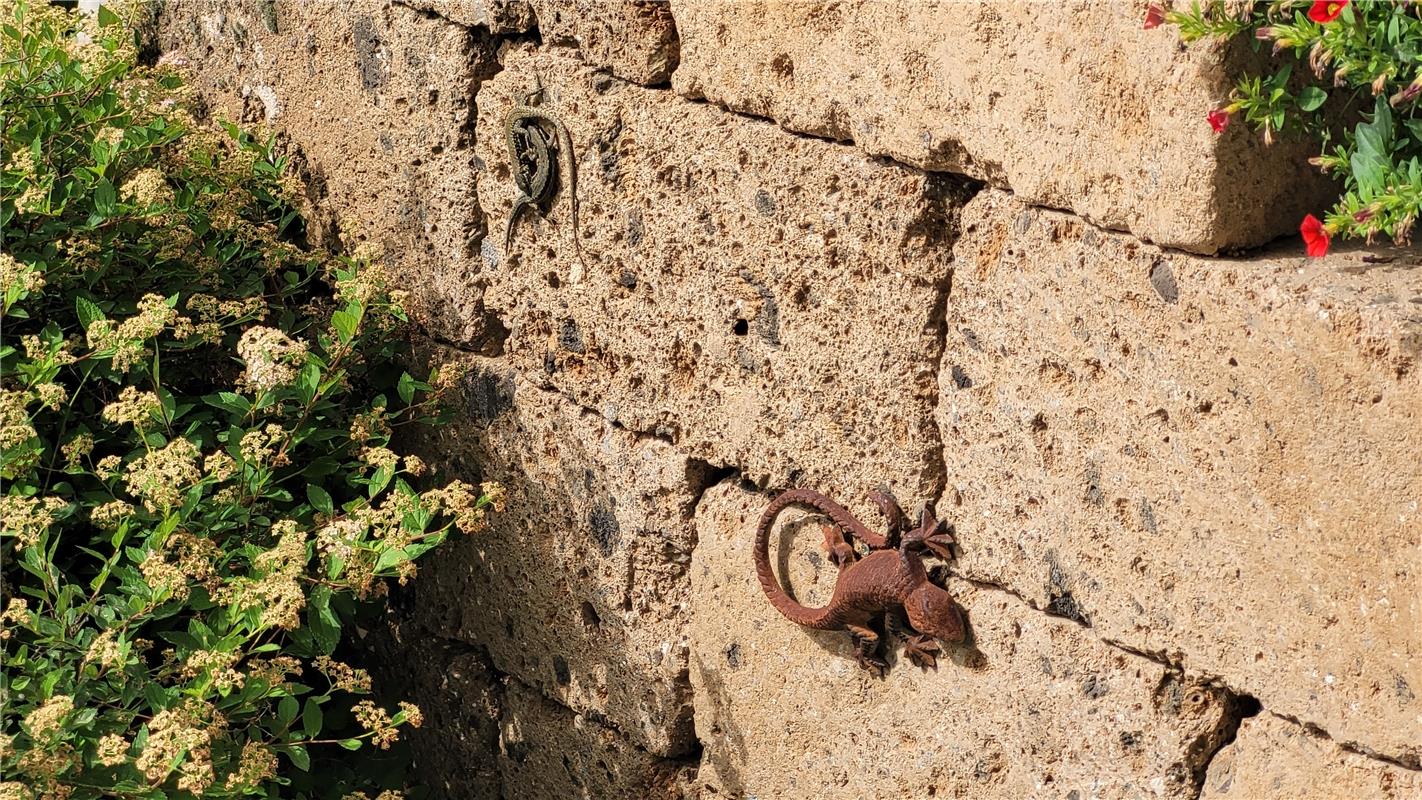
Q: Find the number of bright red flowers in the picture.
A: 4